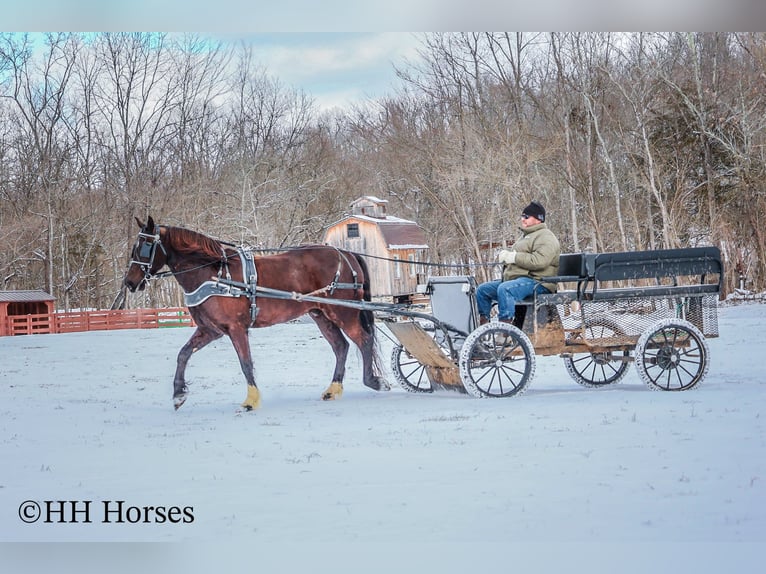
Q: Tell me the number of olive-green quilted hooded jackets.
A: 1